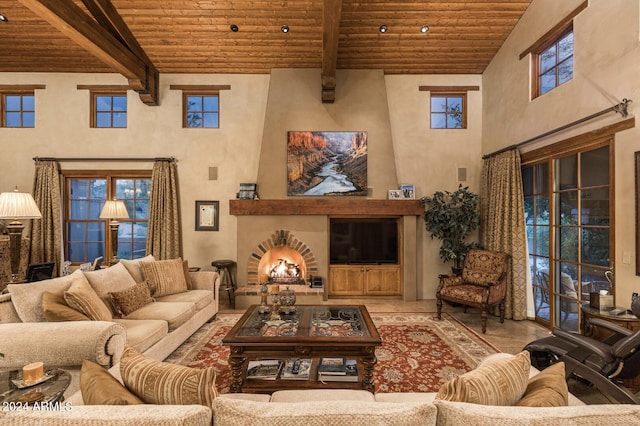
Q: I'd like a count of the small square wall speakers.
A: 2